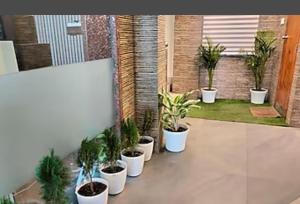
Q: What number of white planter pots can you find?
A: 7